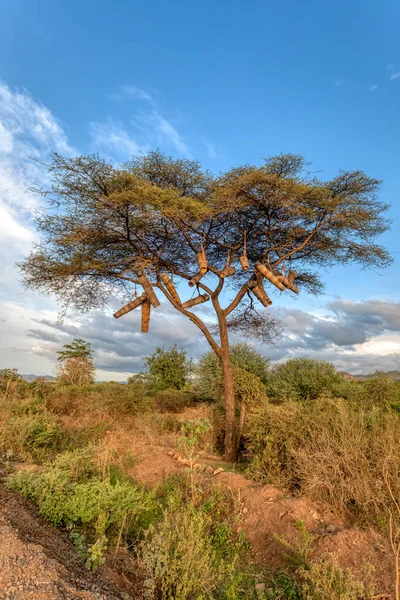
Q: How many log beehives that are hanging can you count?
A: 13